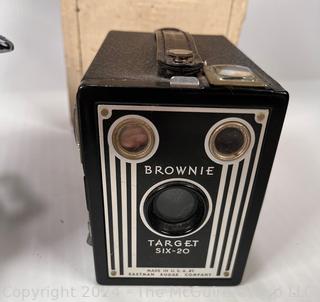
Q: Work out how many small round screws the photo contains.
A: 4